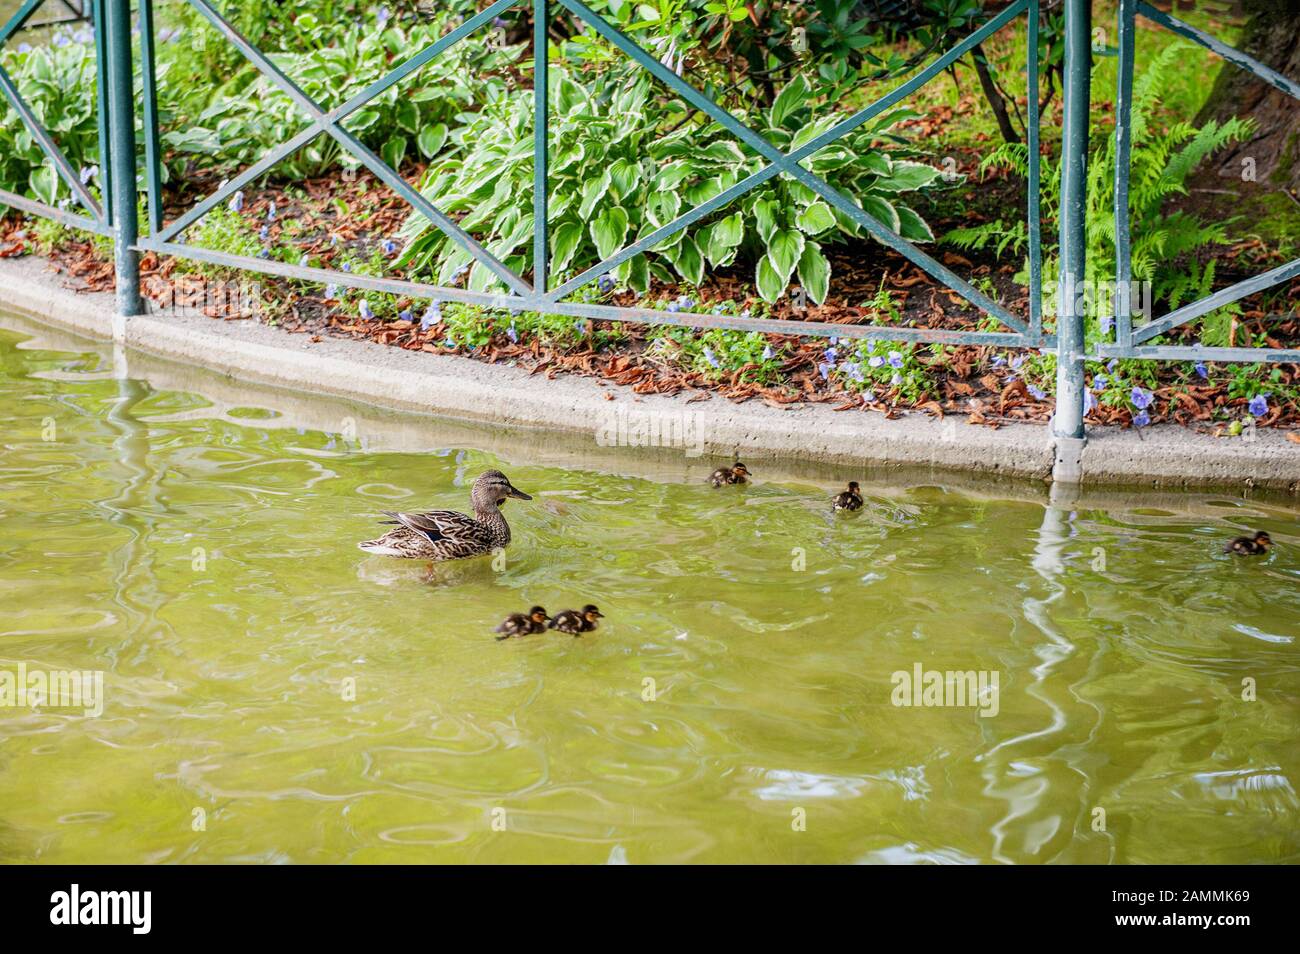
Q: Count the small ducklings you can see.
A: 5